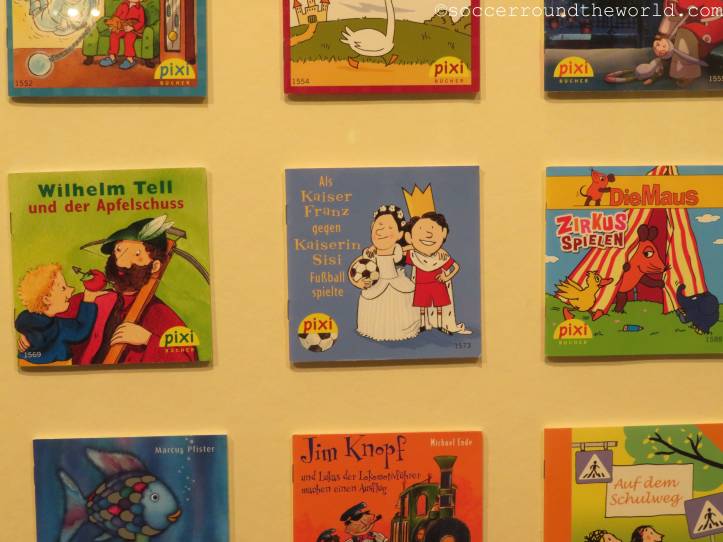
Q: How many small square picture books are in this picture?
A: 9